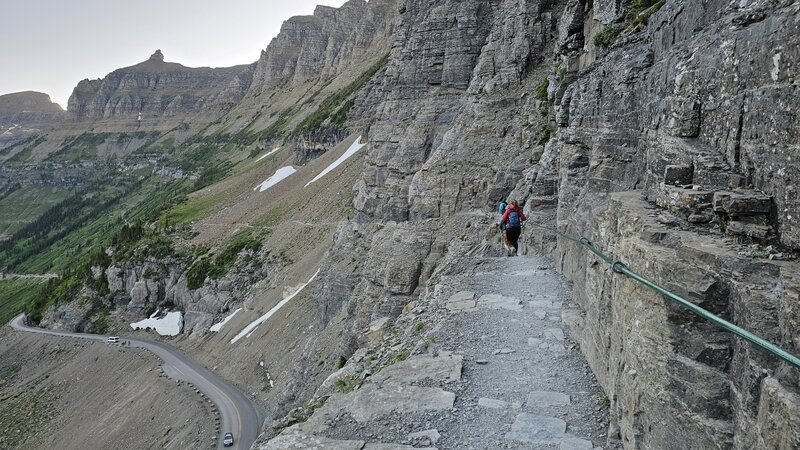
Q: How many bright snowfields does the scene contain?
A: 6